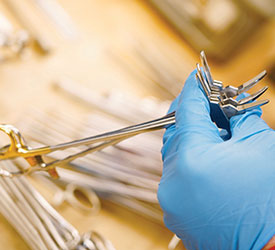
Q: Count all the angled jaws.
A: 6